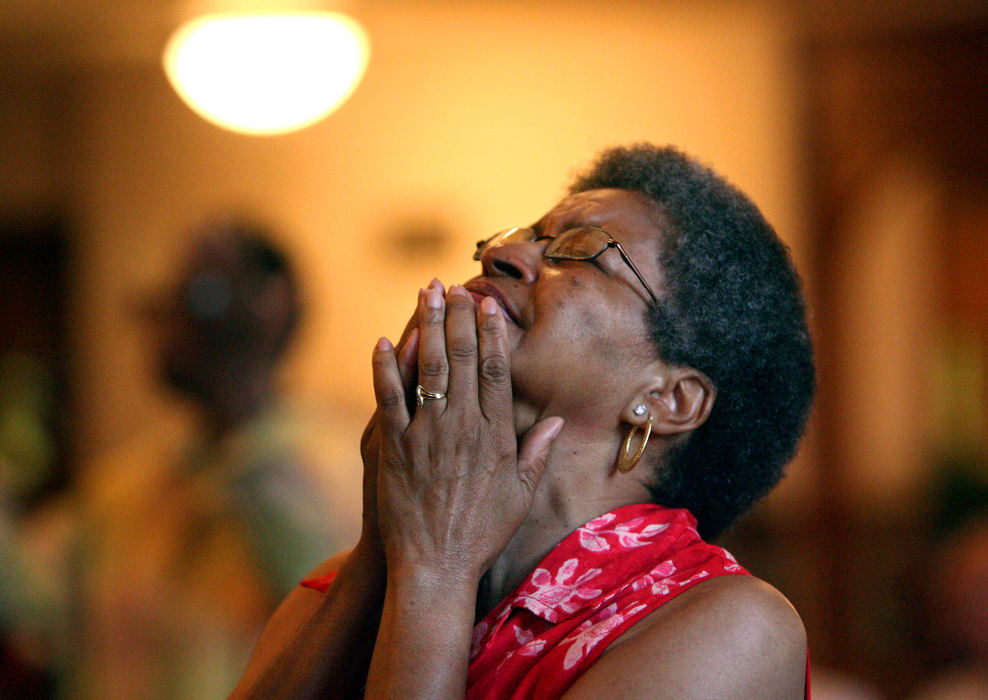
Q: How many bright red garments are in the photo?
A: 1